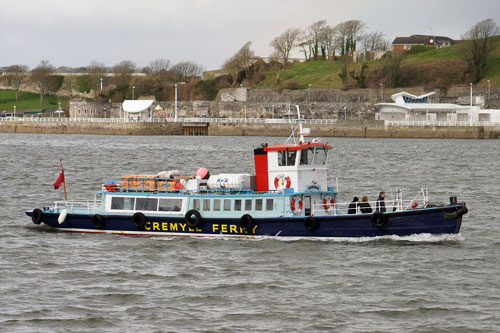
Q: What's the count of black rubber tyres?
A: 7